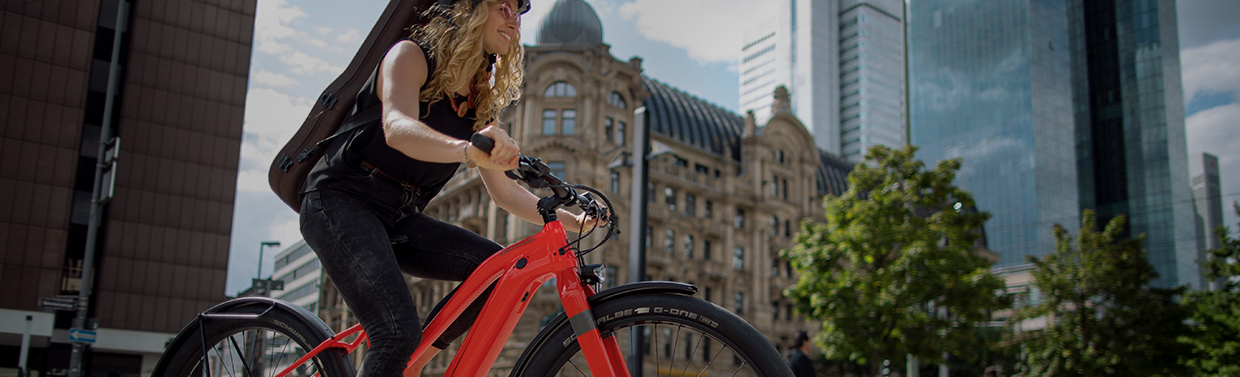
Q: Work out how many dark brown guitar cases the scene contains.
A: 1